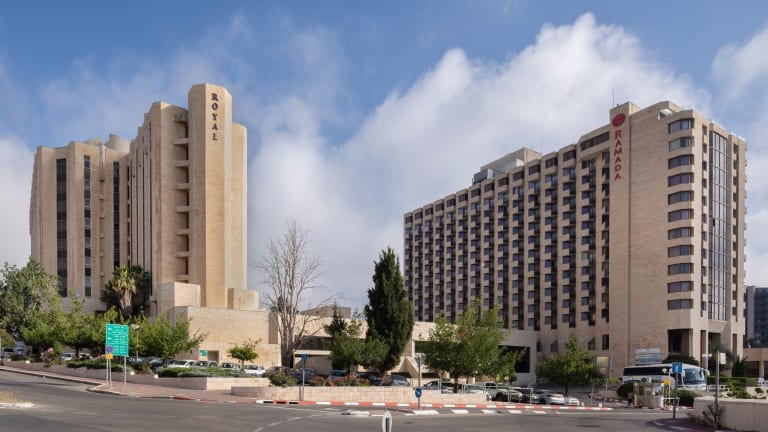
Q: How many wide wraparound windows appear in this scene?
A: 11